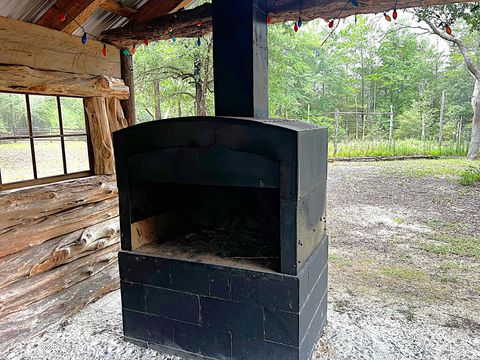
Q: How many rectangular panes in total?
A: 6